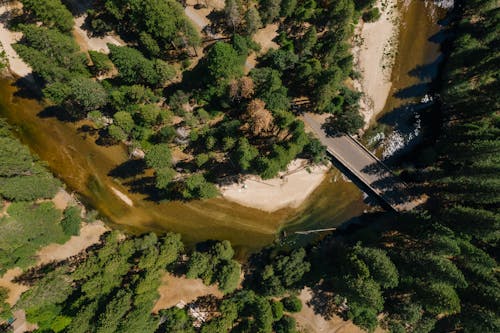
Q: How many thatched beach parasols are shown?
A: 0